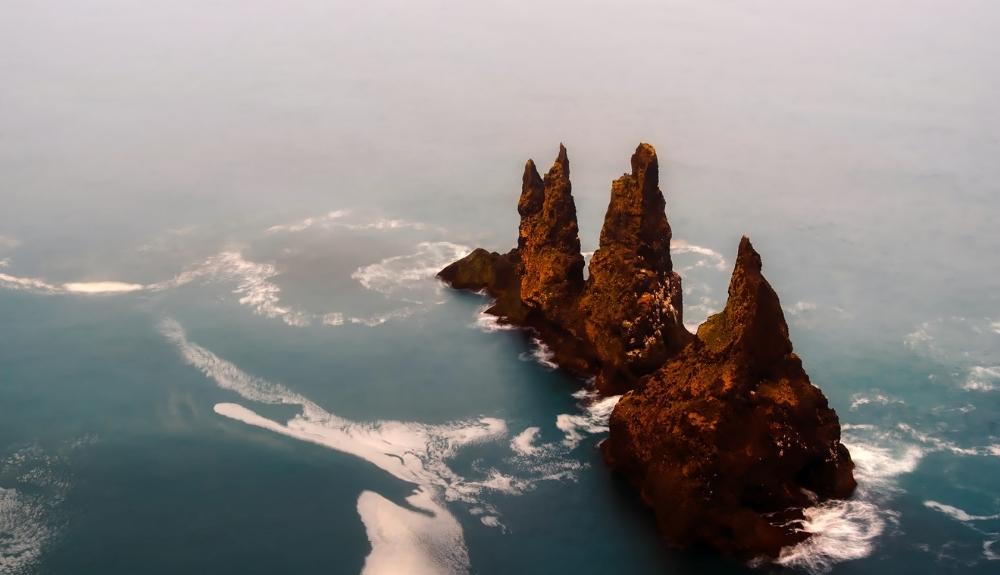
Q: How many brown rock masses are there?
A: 3